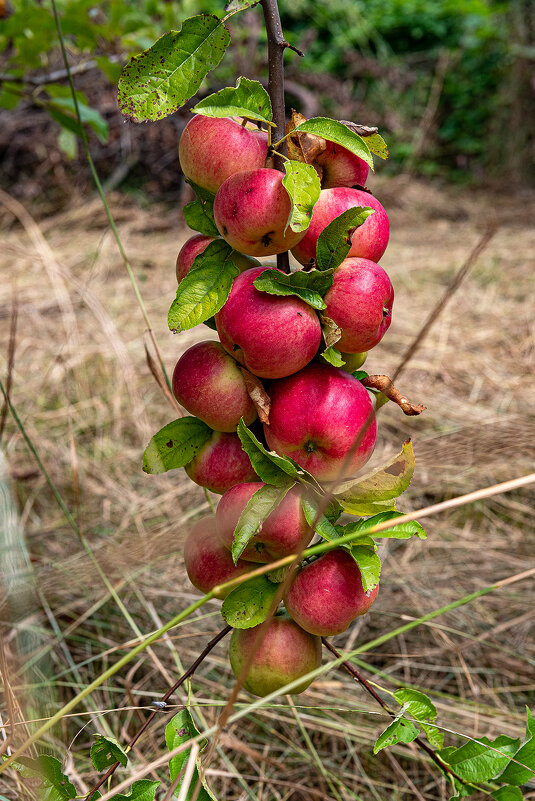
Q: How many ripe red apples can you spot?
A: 14